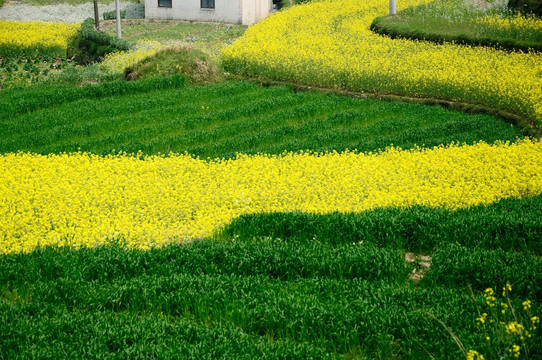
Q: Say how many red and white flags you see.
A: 0